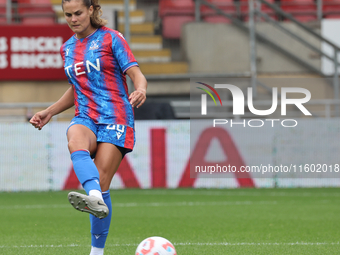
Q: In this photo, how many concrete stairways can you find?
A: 1